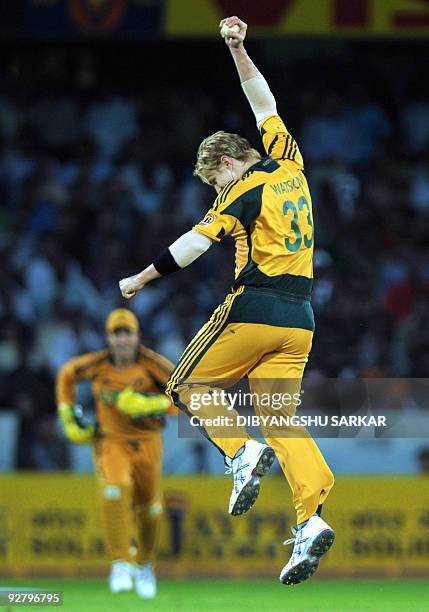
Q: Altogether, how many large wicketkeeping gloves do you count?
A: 2